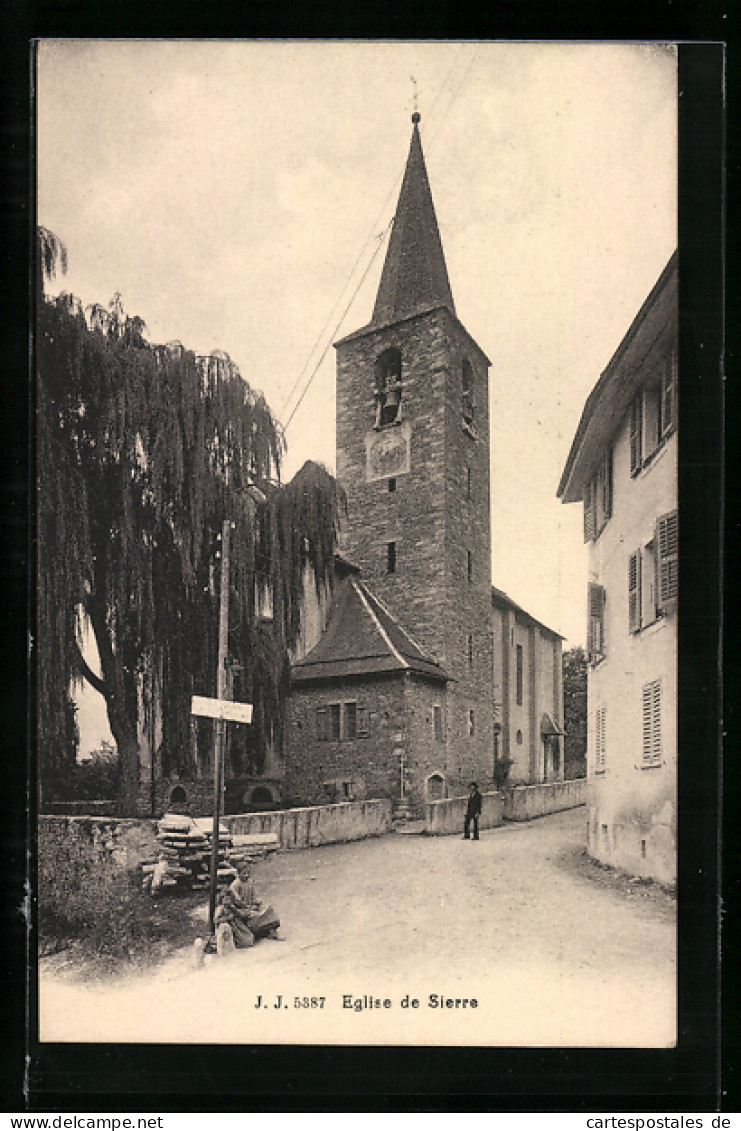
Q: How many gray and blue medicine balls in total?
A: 0